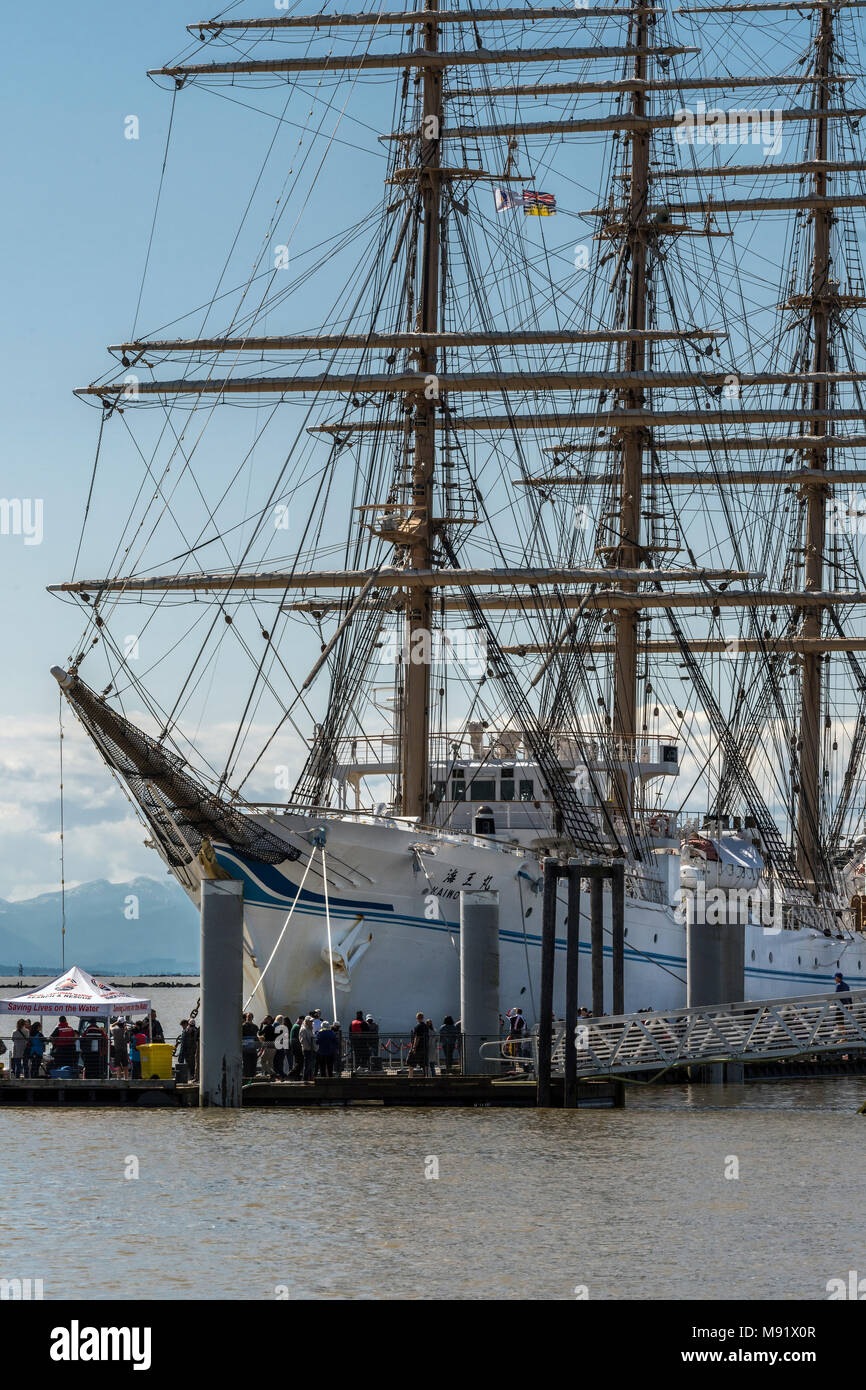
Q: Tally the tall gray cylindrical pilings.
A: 3